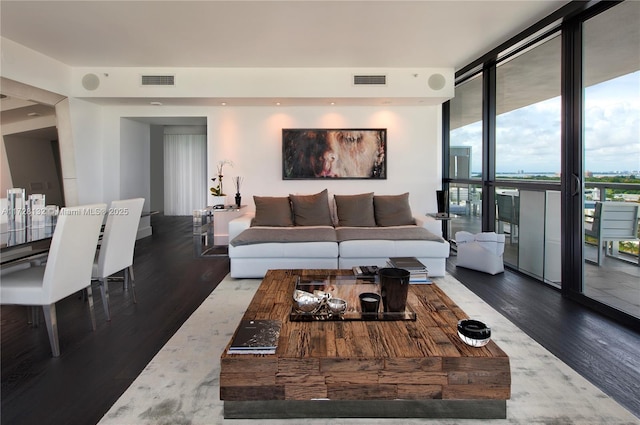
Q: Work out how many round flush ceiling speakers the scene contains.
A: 2